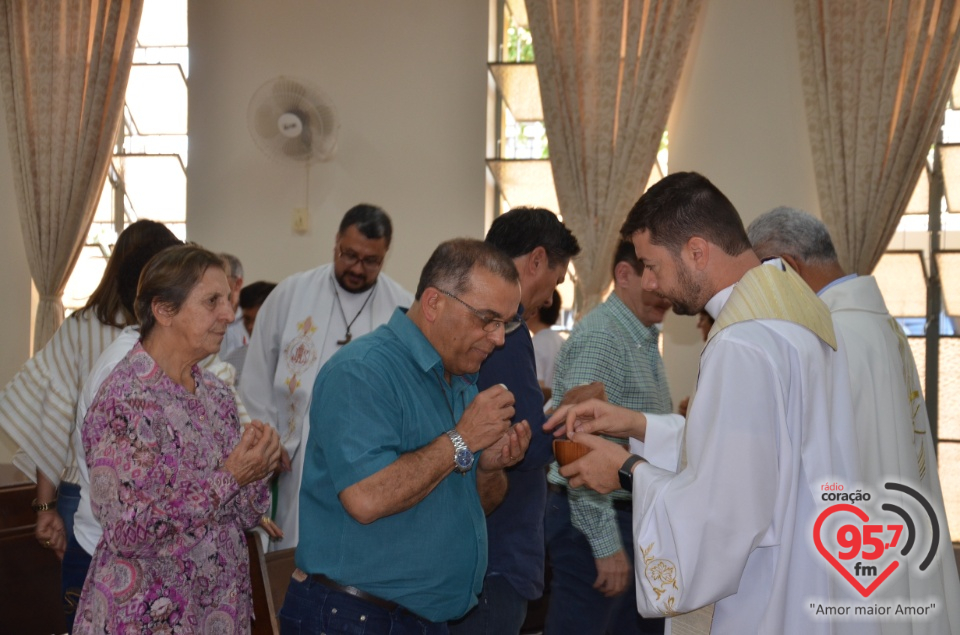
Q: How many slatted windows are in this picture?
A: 3